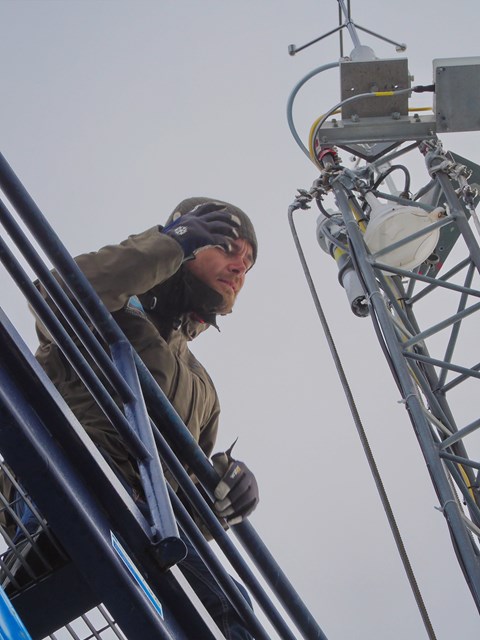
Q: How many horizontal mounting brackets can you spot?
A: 1